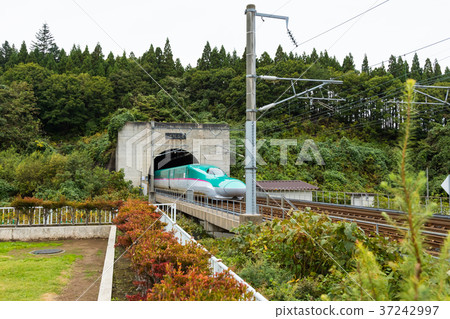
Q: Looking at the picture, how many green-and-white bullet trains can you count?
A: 1